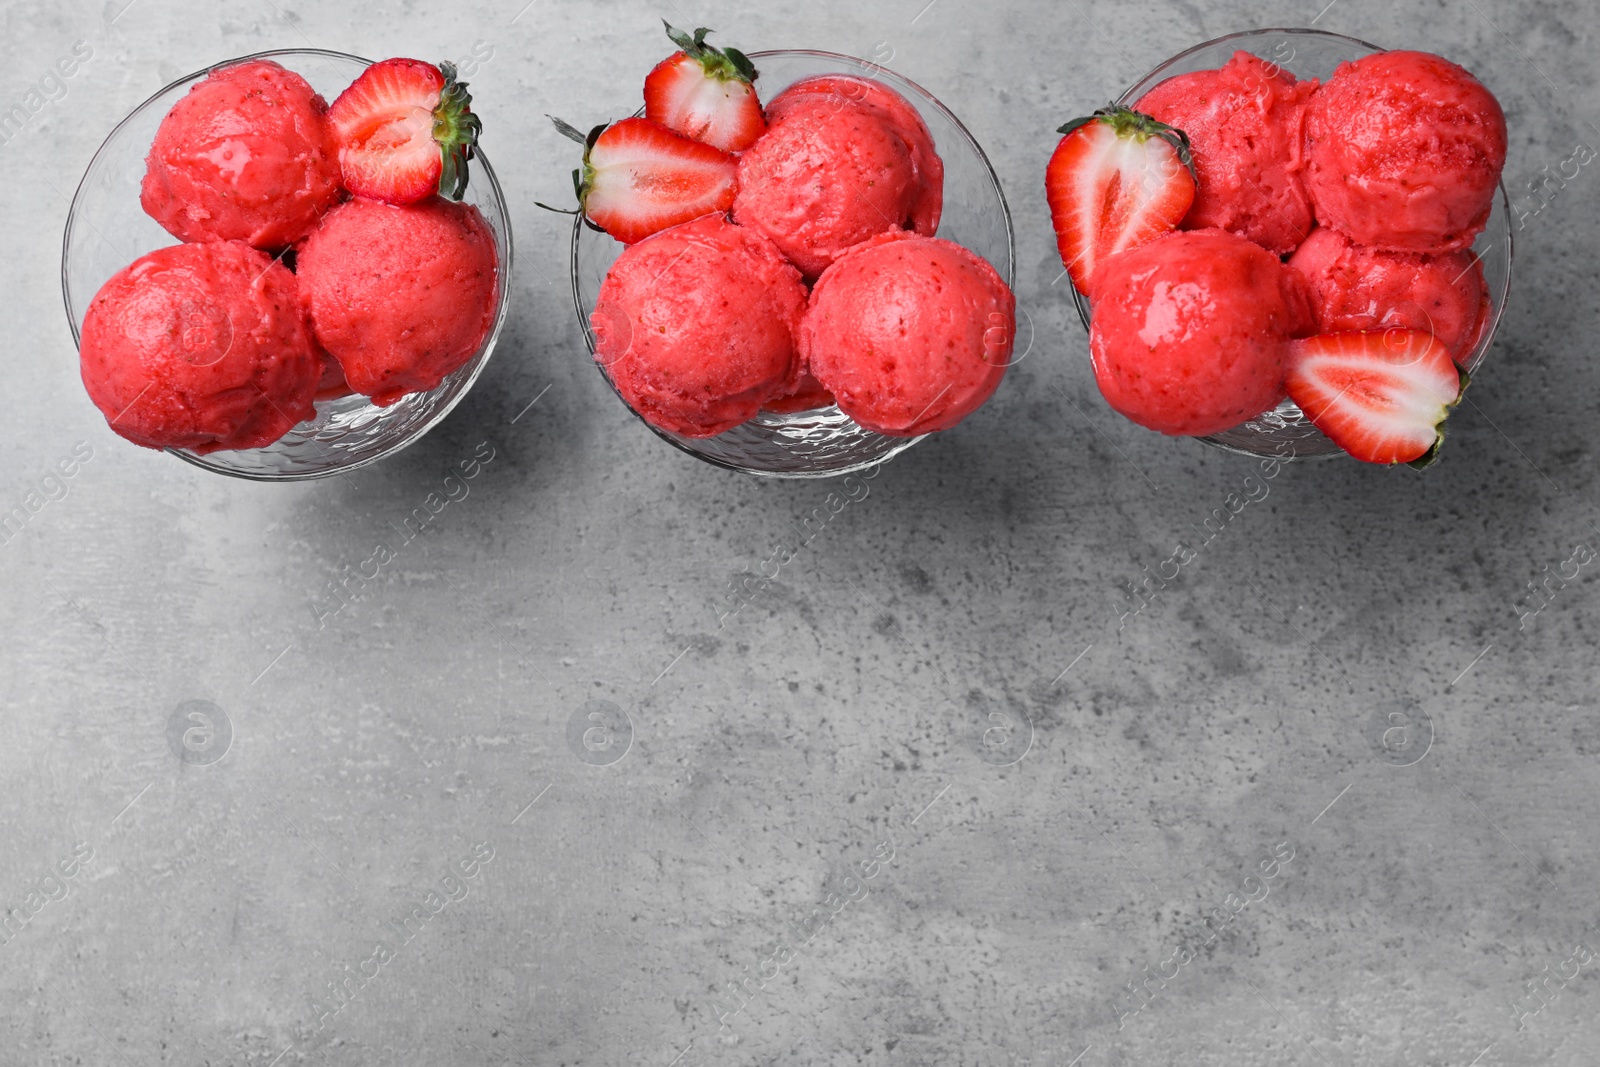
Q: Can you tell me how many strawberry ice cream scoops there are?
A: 10